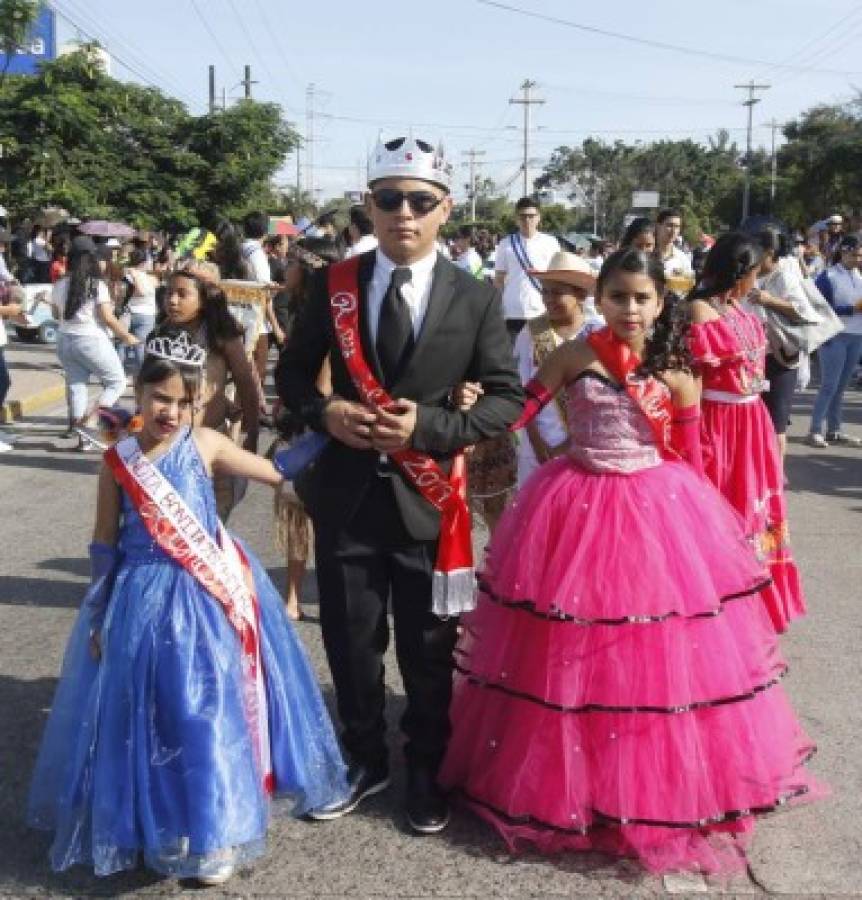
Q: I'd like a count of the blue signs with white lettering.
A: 1